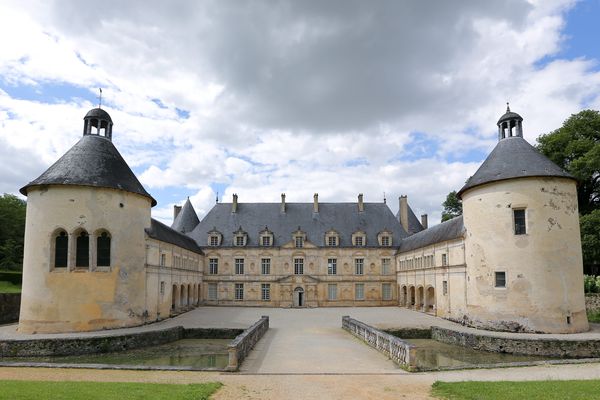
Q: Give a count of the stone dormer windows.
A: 7